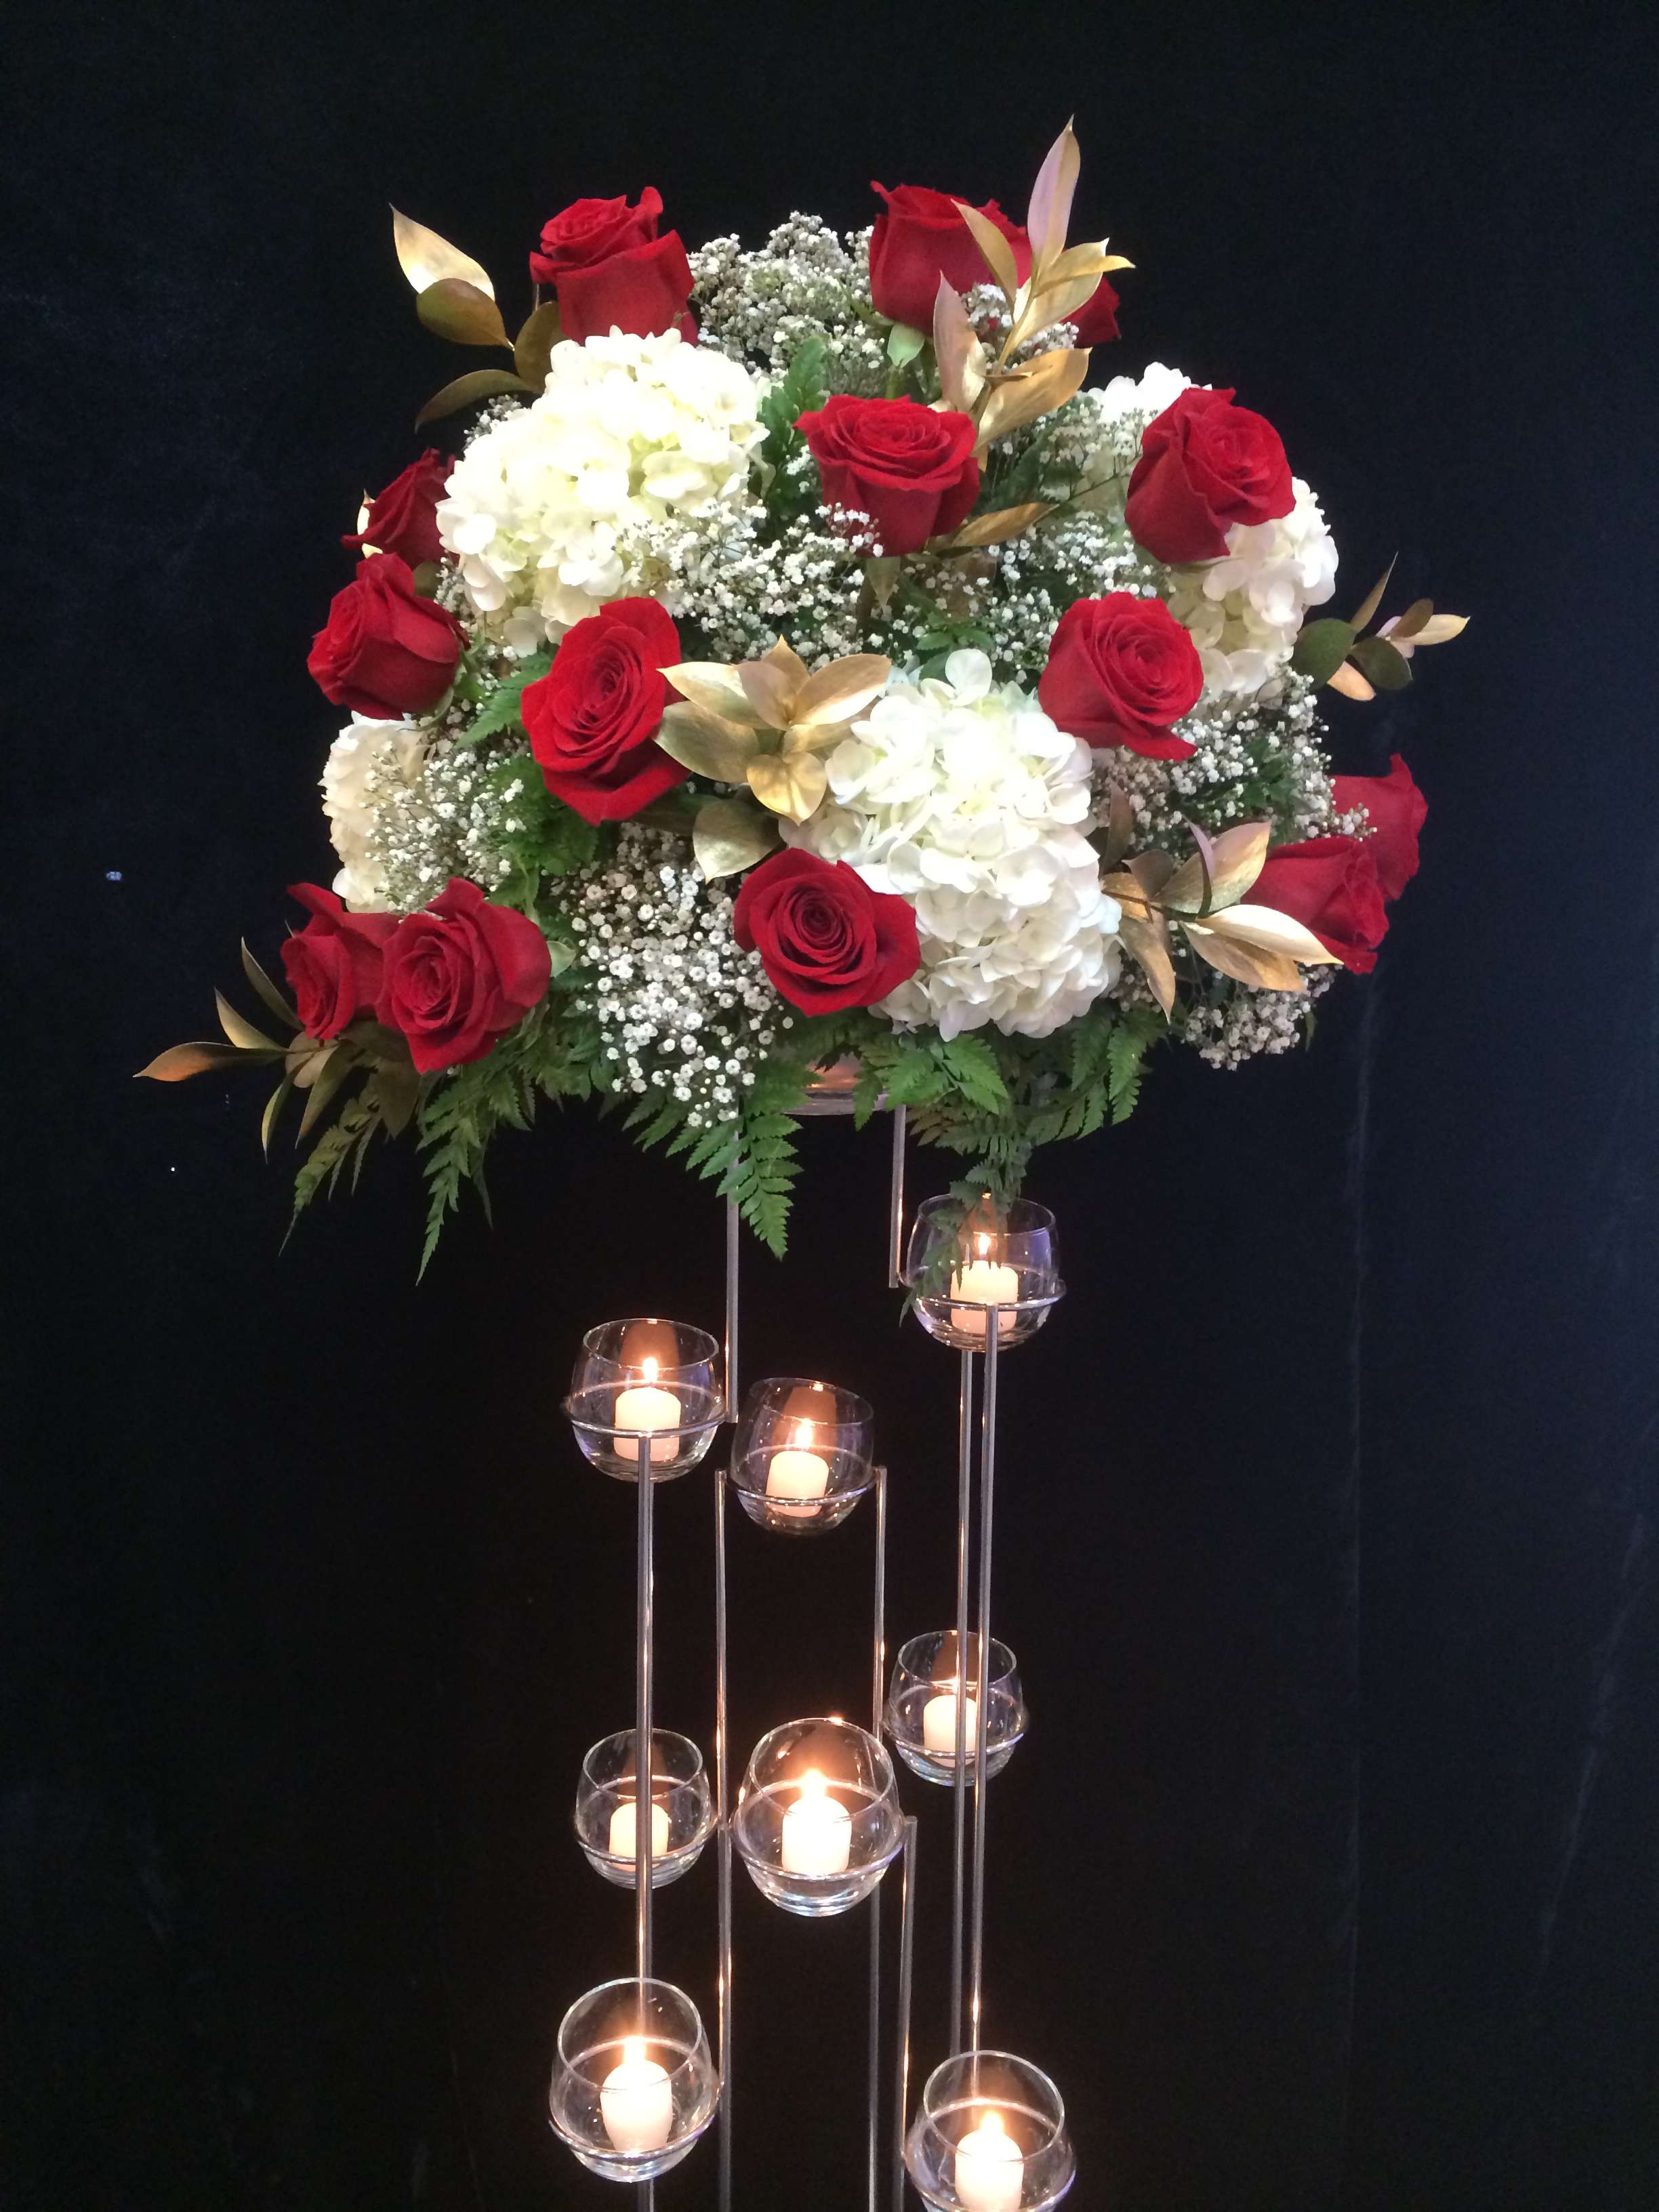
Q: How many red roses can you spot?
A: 14